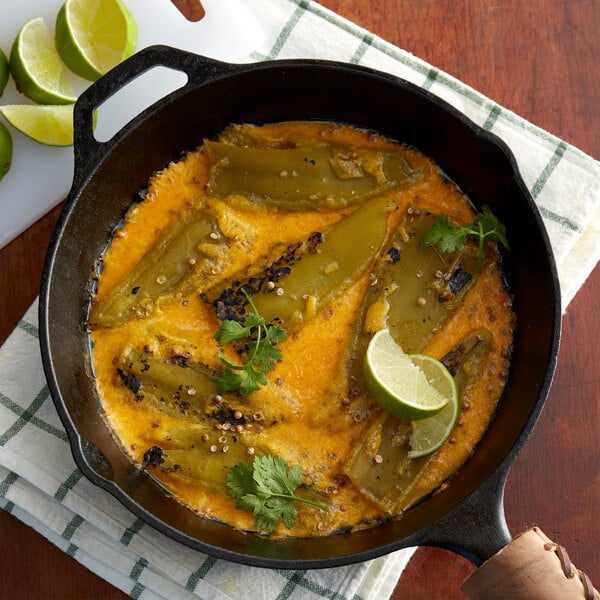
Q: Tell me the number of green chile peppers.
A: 7